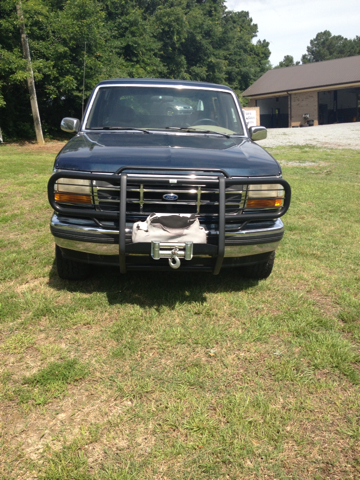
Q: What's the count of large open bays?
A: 2